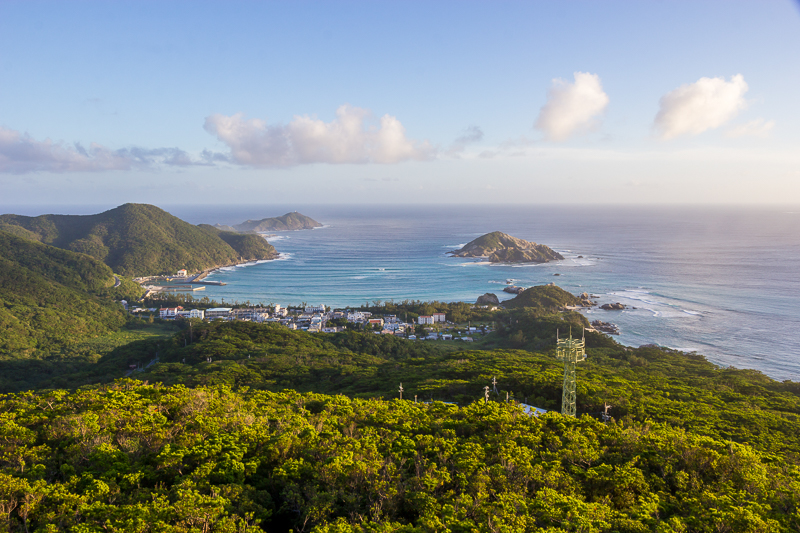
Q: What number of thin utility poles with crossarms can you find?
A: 4